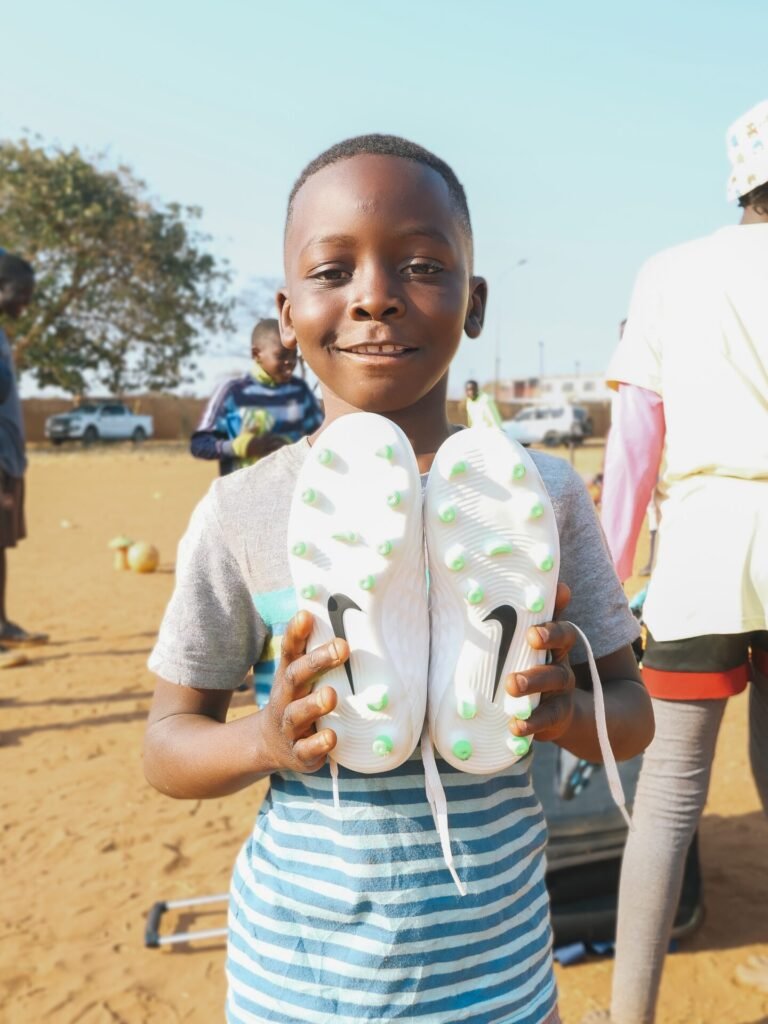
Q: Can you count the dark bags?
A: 1